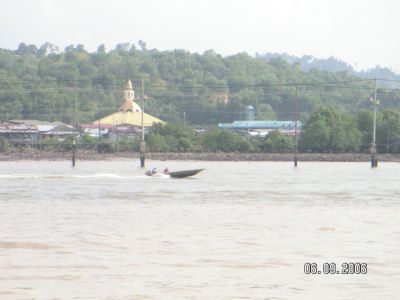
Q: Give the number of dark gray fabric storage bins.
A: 0